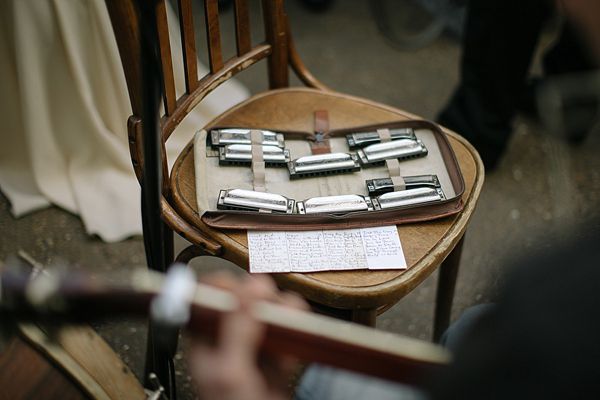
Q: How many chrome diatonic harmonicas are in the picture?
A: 9